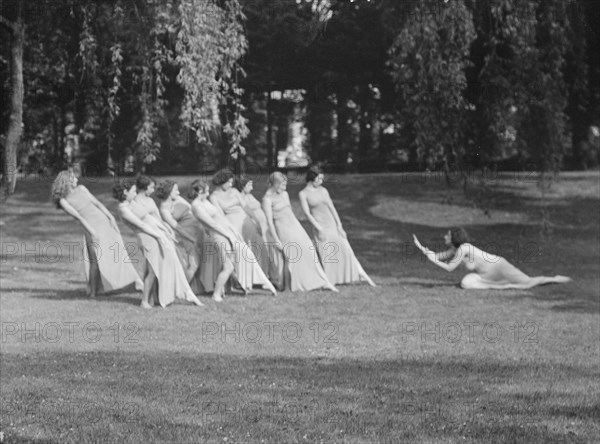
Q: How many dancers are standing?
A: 9